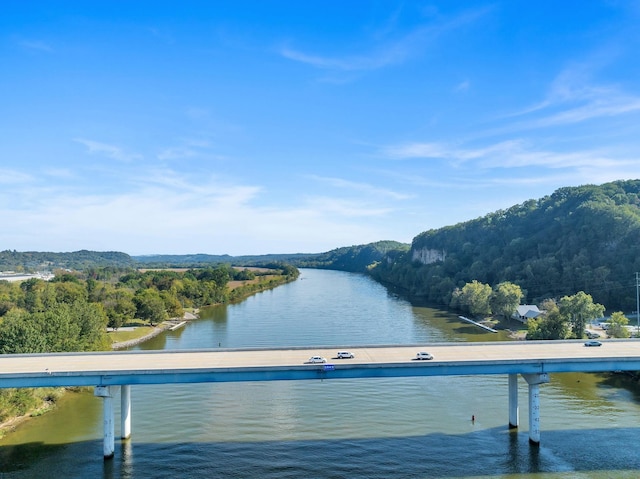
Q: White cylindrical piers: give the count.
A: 4